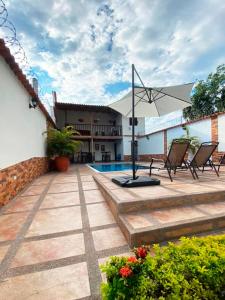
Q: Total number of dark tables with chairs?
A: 2